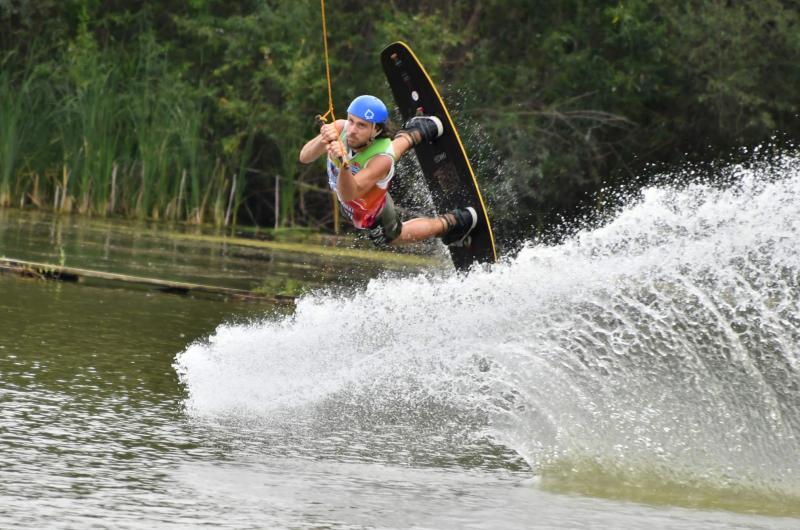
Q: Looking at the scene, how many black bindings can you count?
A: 2